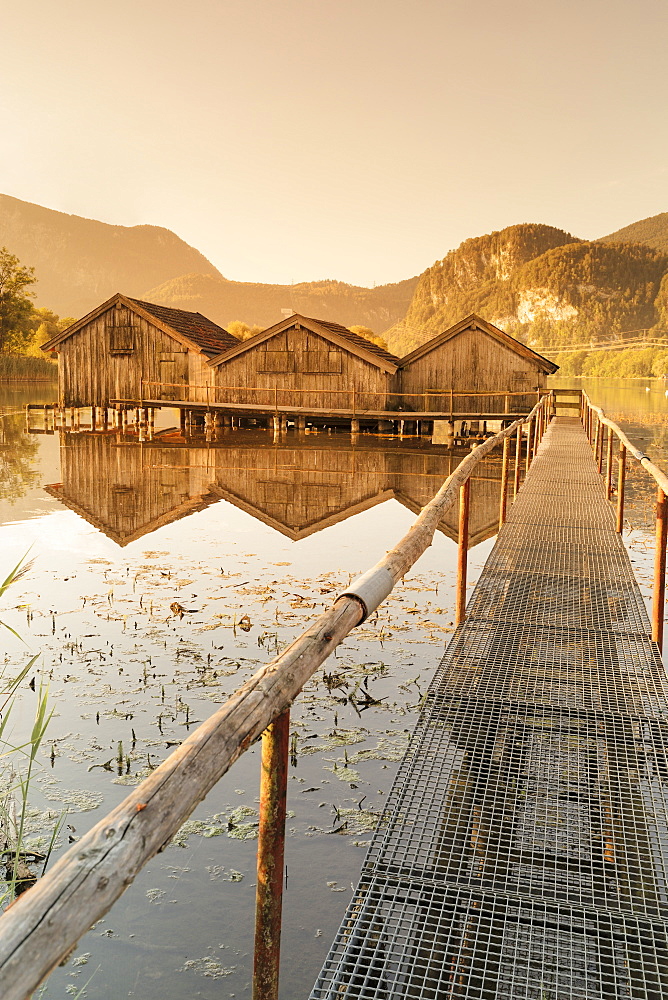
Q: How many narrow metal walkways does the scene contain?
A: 1